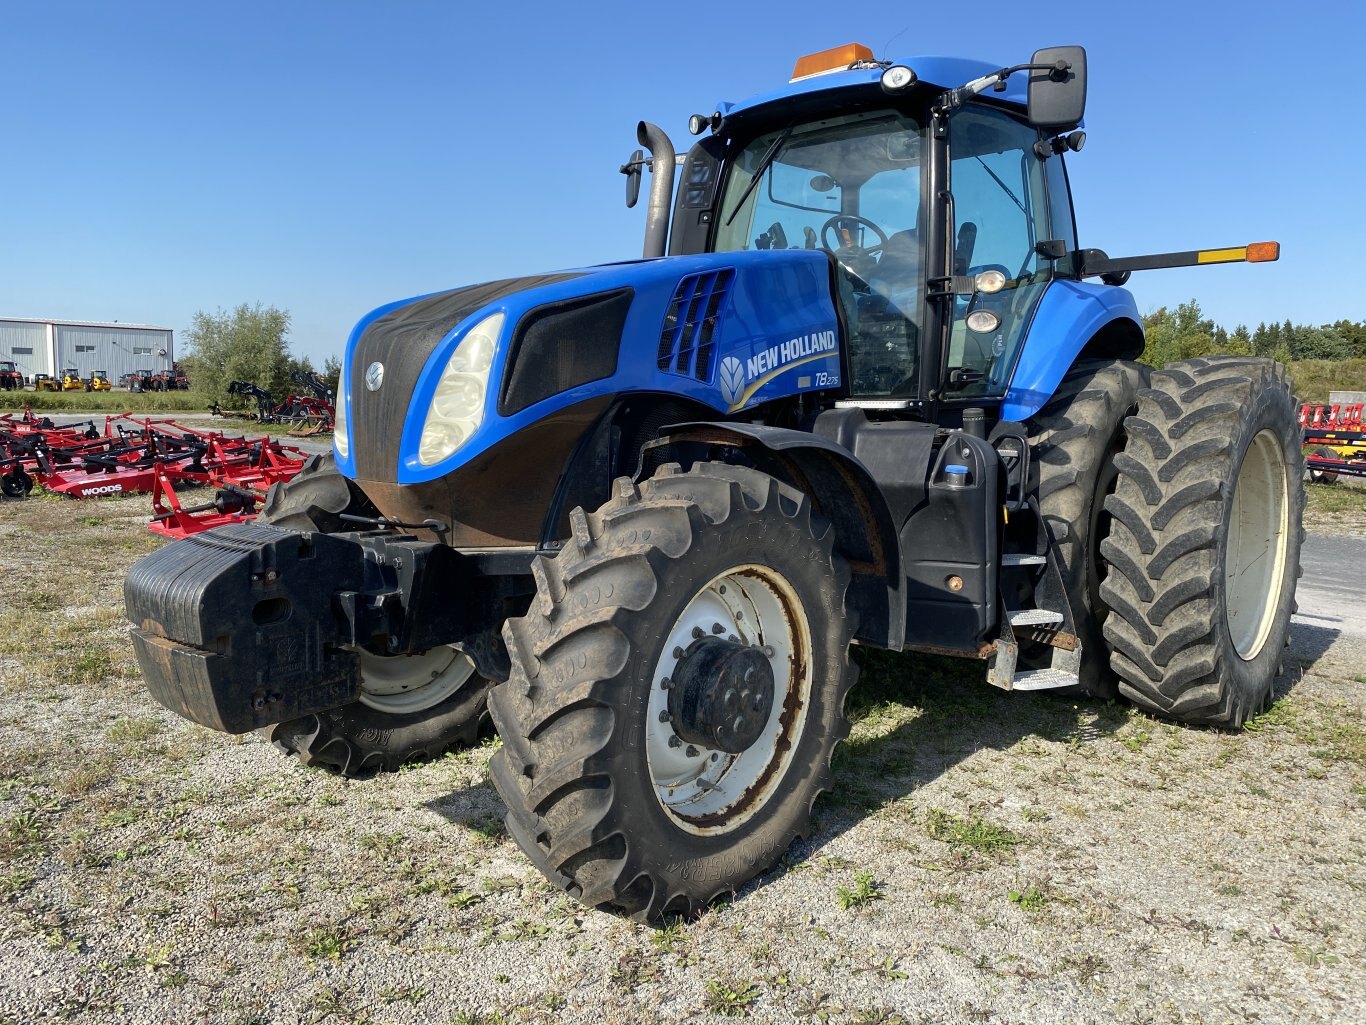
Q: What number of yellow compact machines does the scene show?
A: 3